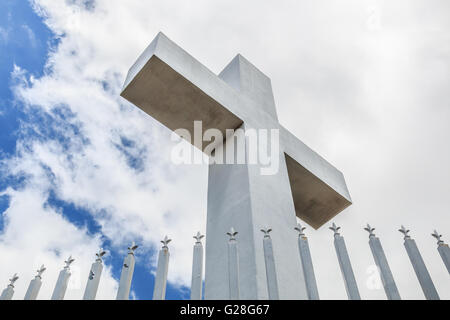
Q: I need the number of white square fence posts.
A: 14